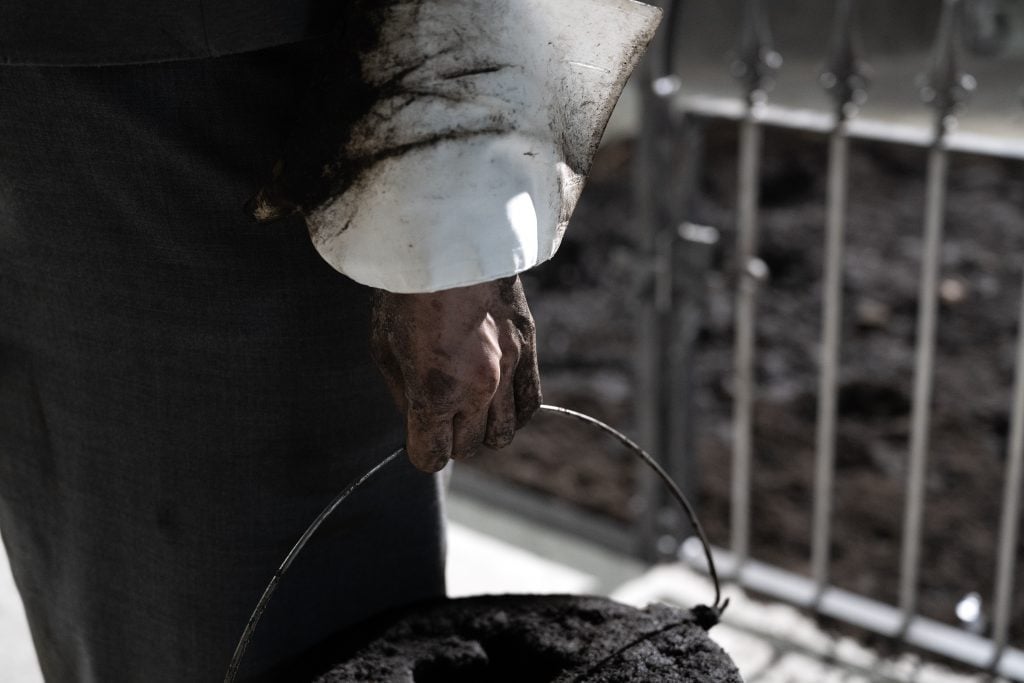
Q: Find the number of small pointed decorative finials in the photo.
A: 3